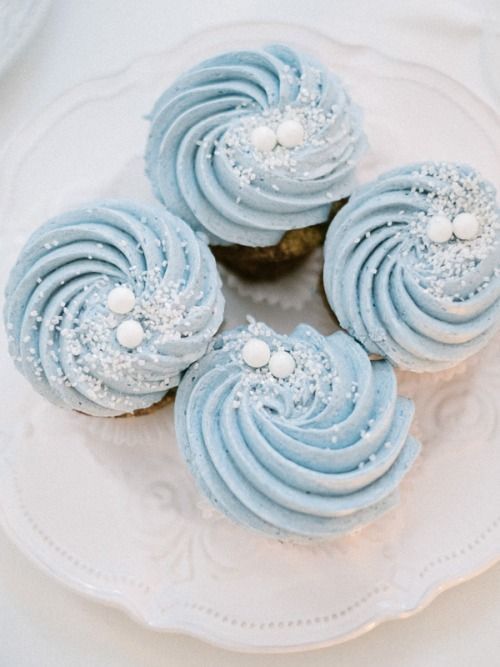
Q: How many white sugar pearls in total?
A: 8